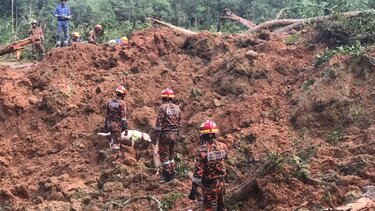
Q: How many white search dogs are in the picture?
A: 1